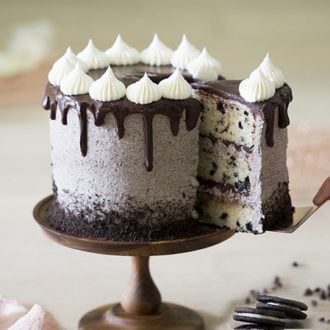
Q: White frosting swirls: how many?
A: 12